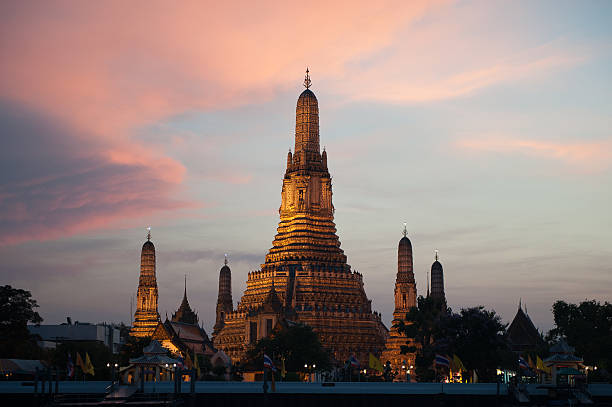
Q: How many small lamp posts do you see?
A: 5